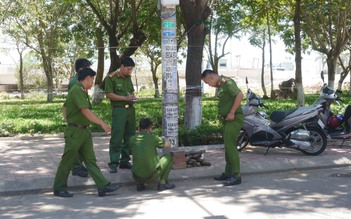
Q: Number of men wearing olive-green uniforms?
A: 5